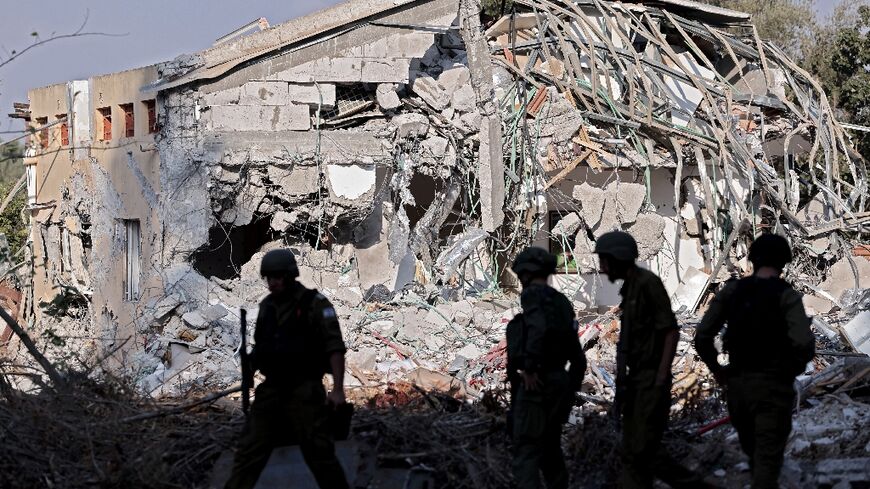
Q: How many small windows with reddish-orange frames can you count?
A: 5